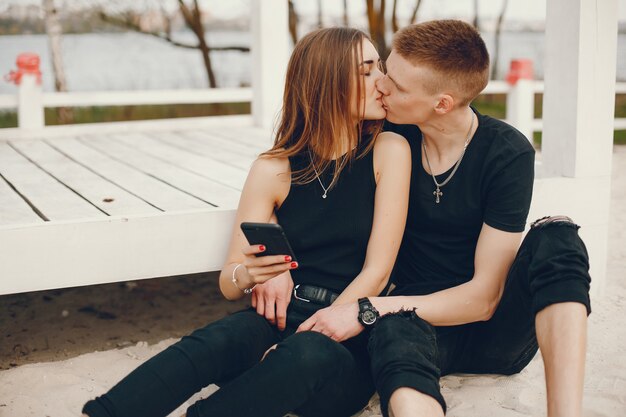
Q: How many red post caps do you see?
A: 2